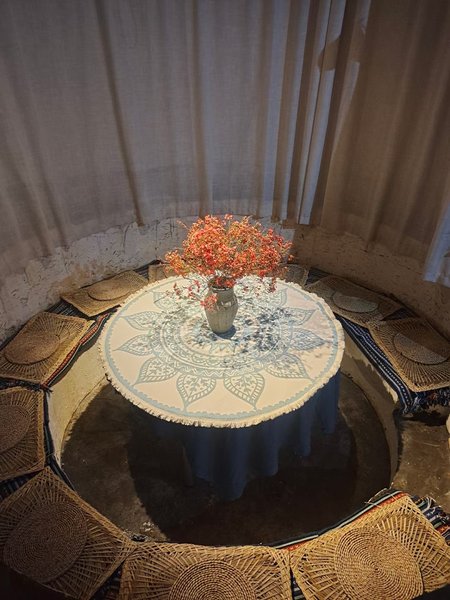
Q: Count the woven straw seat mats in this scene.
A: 10